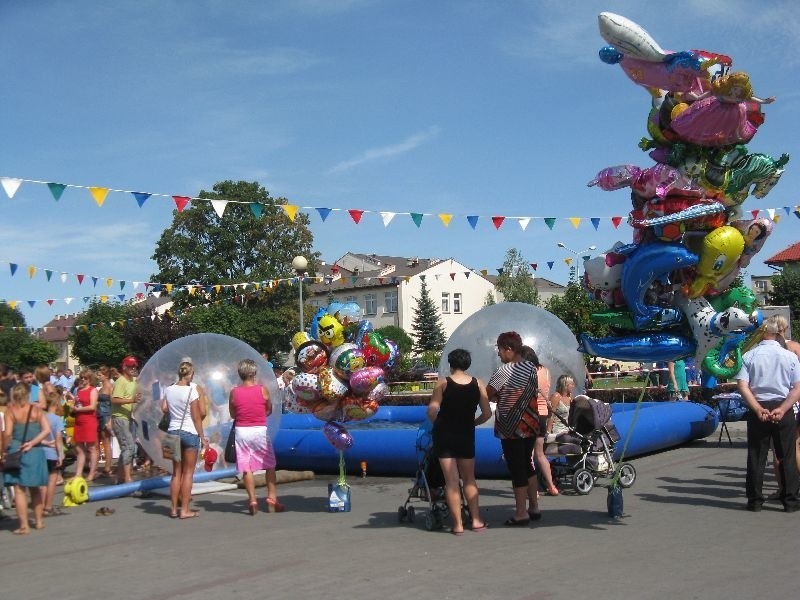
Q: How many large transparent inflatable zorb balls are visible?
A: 2